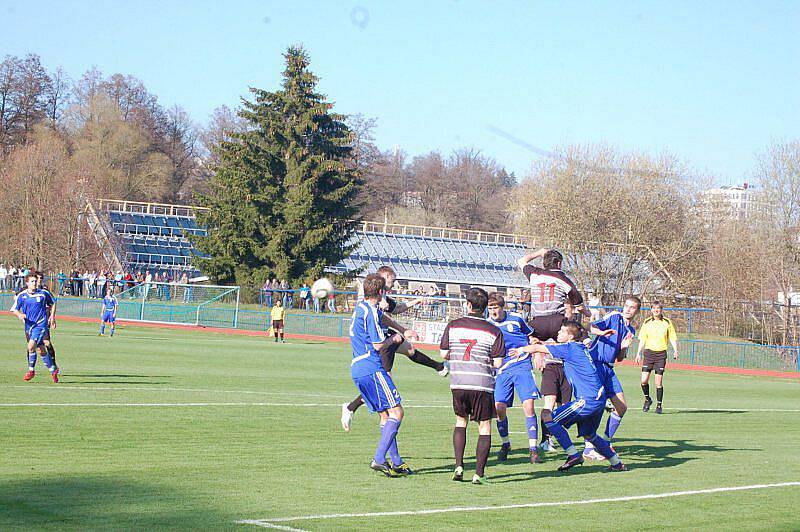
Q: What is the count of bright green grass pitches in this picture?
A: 1